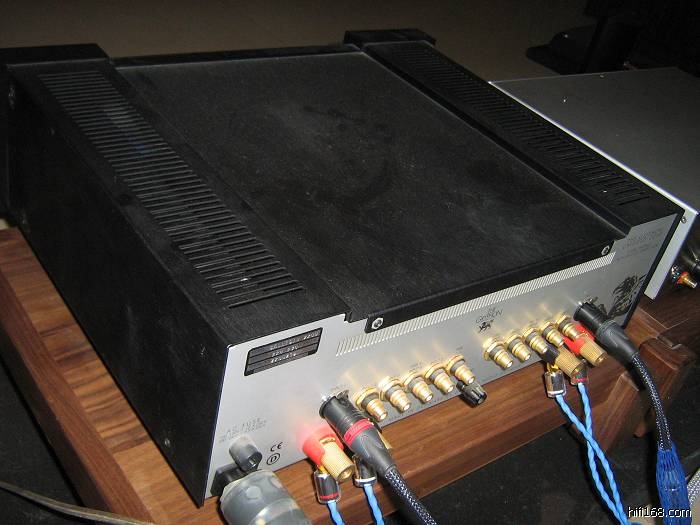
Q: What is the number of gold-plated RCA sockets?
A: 10